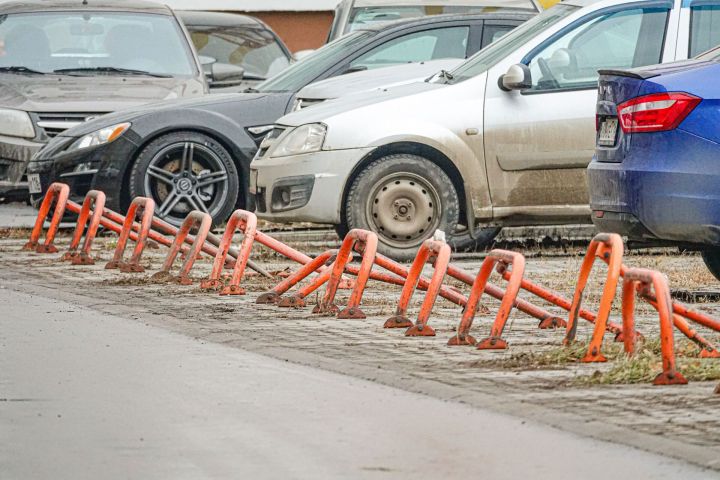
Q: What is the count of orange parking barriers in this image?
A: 11